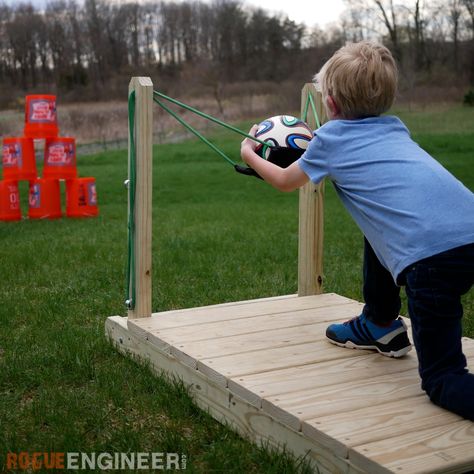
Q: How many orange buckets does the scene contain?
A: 6